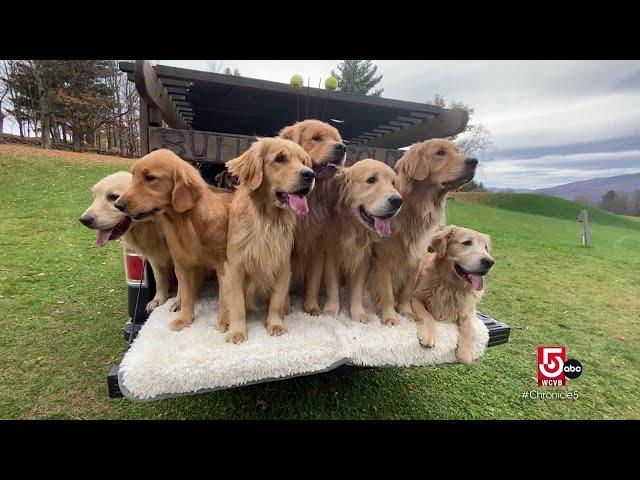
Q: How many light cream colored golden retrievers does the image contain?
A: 1